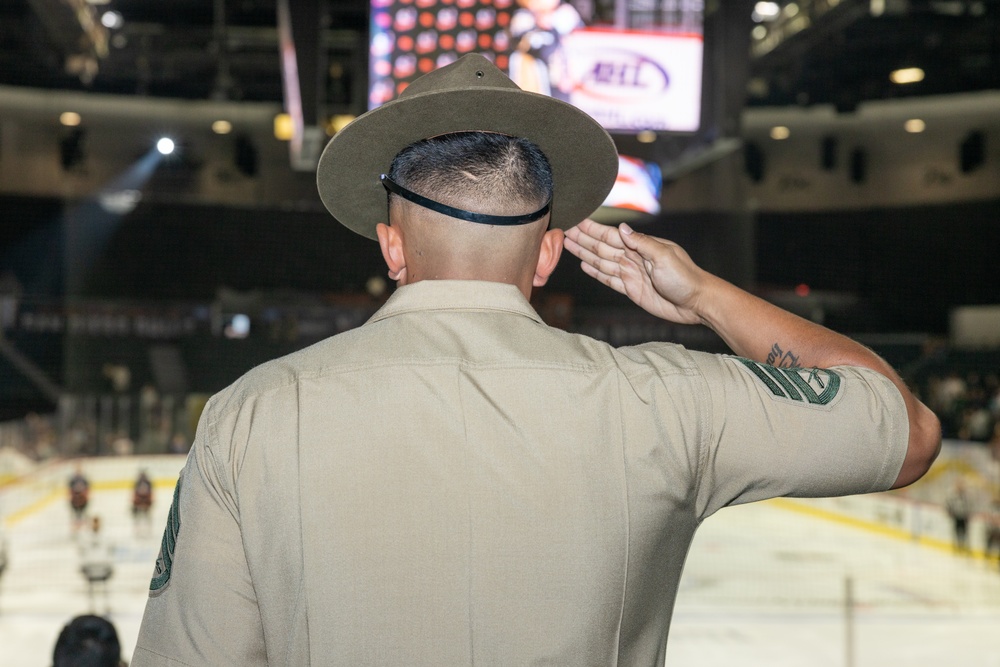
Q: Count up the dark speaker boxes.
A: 6